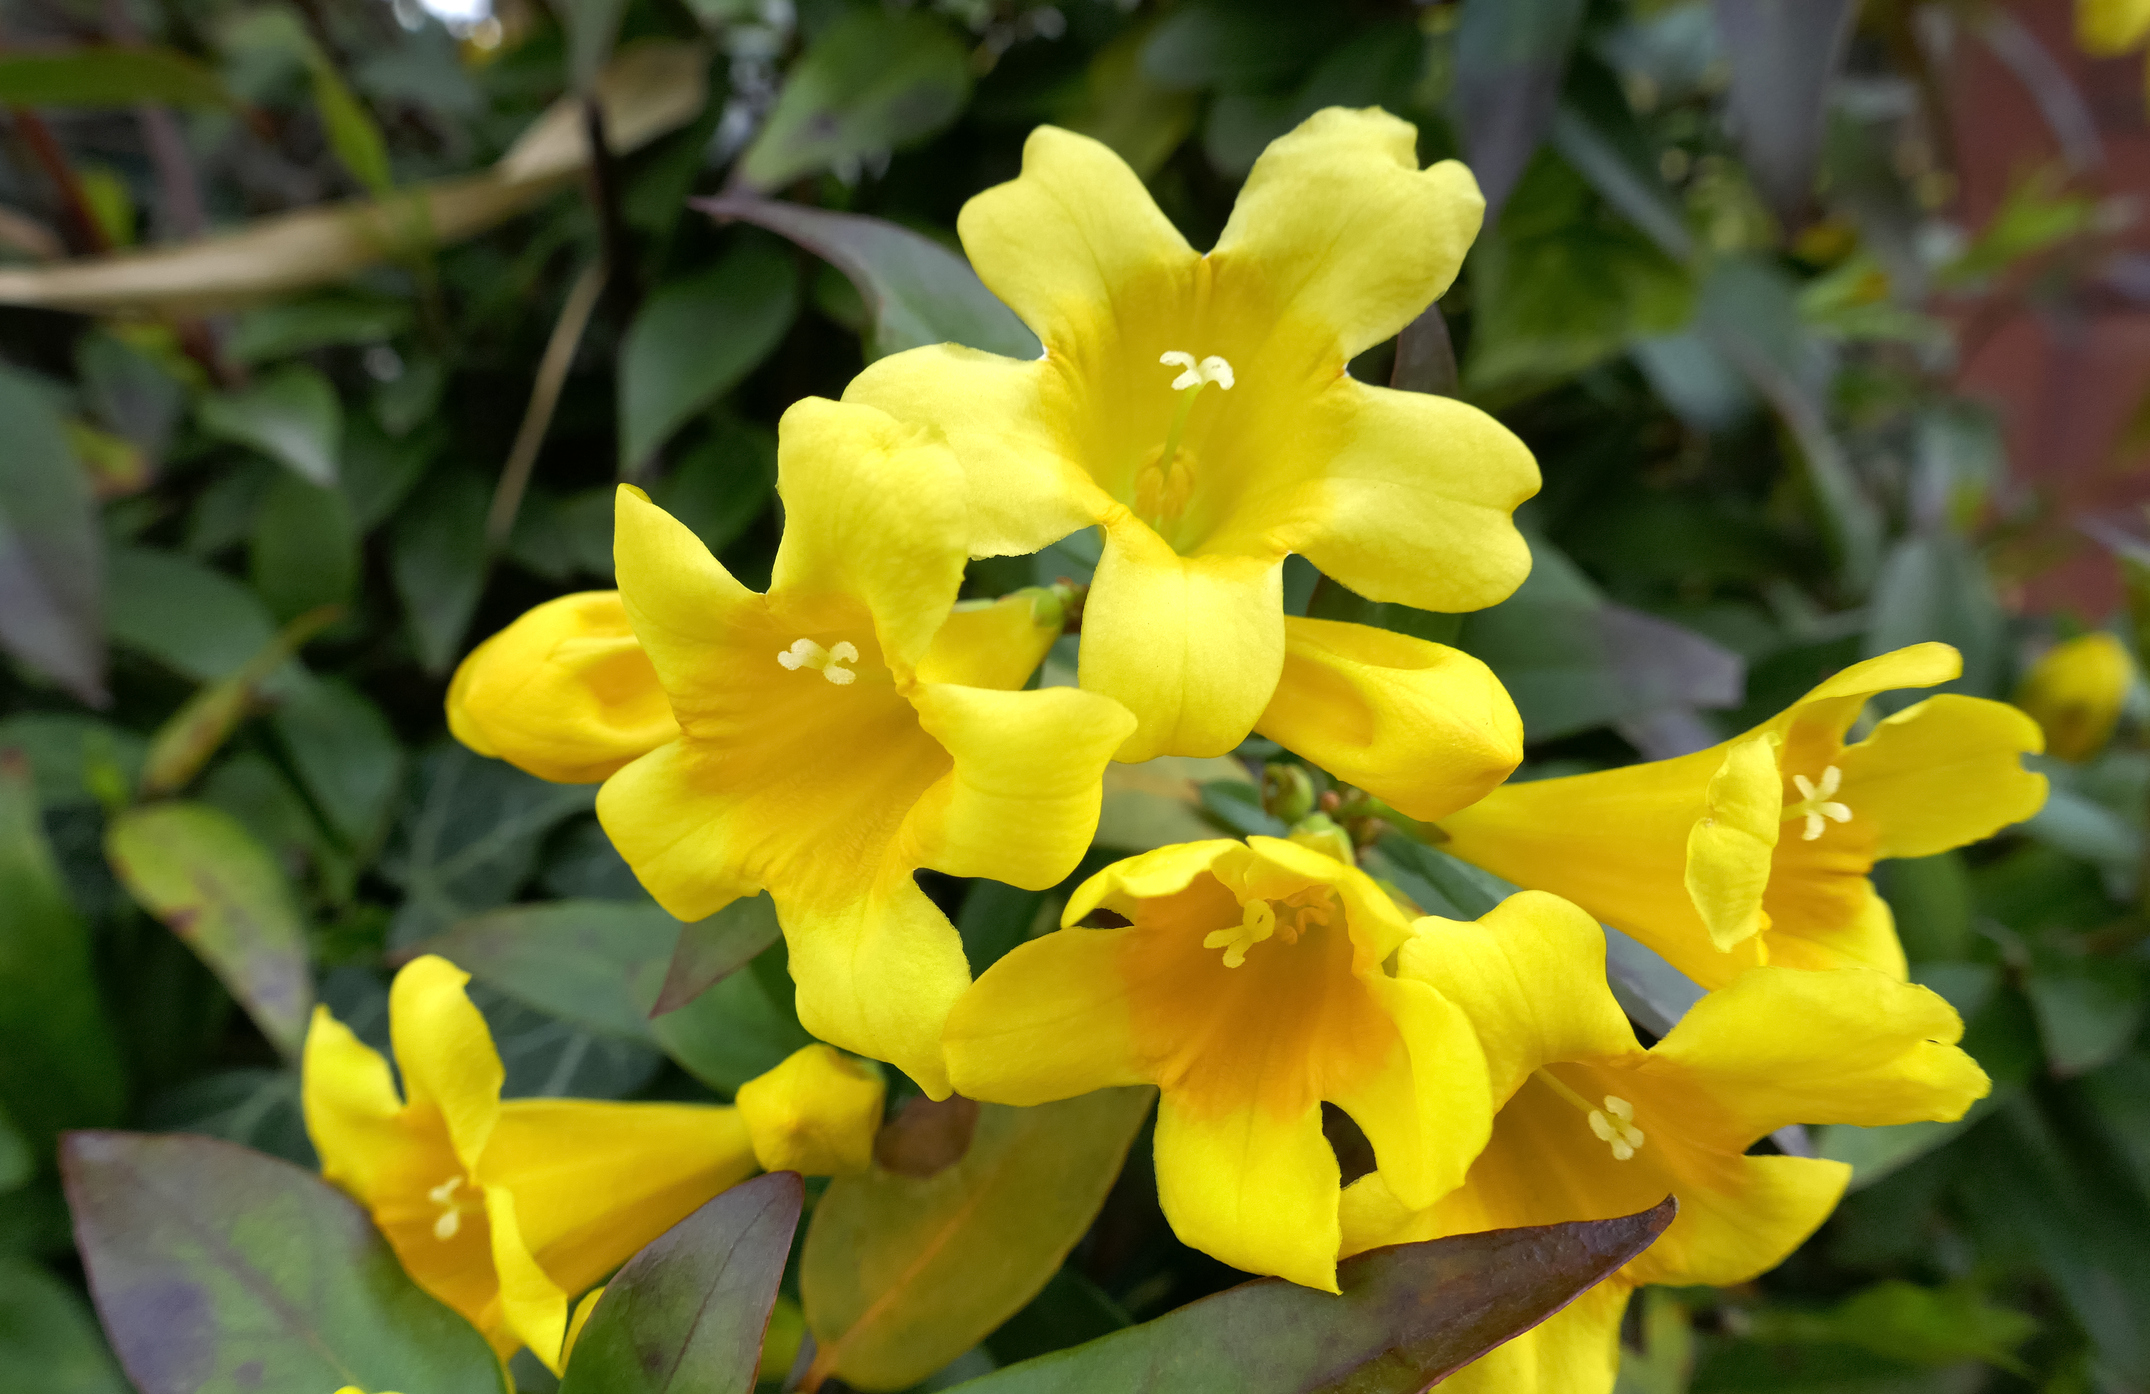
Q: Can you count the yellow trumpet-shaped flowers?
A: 6